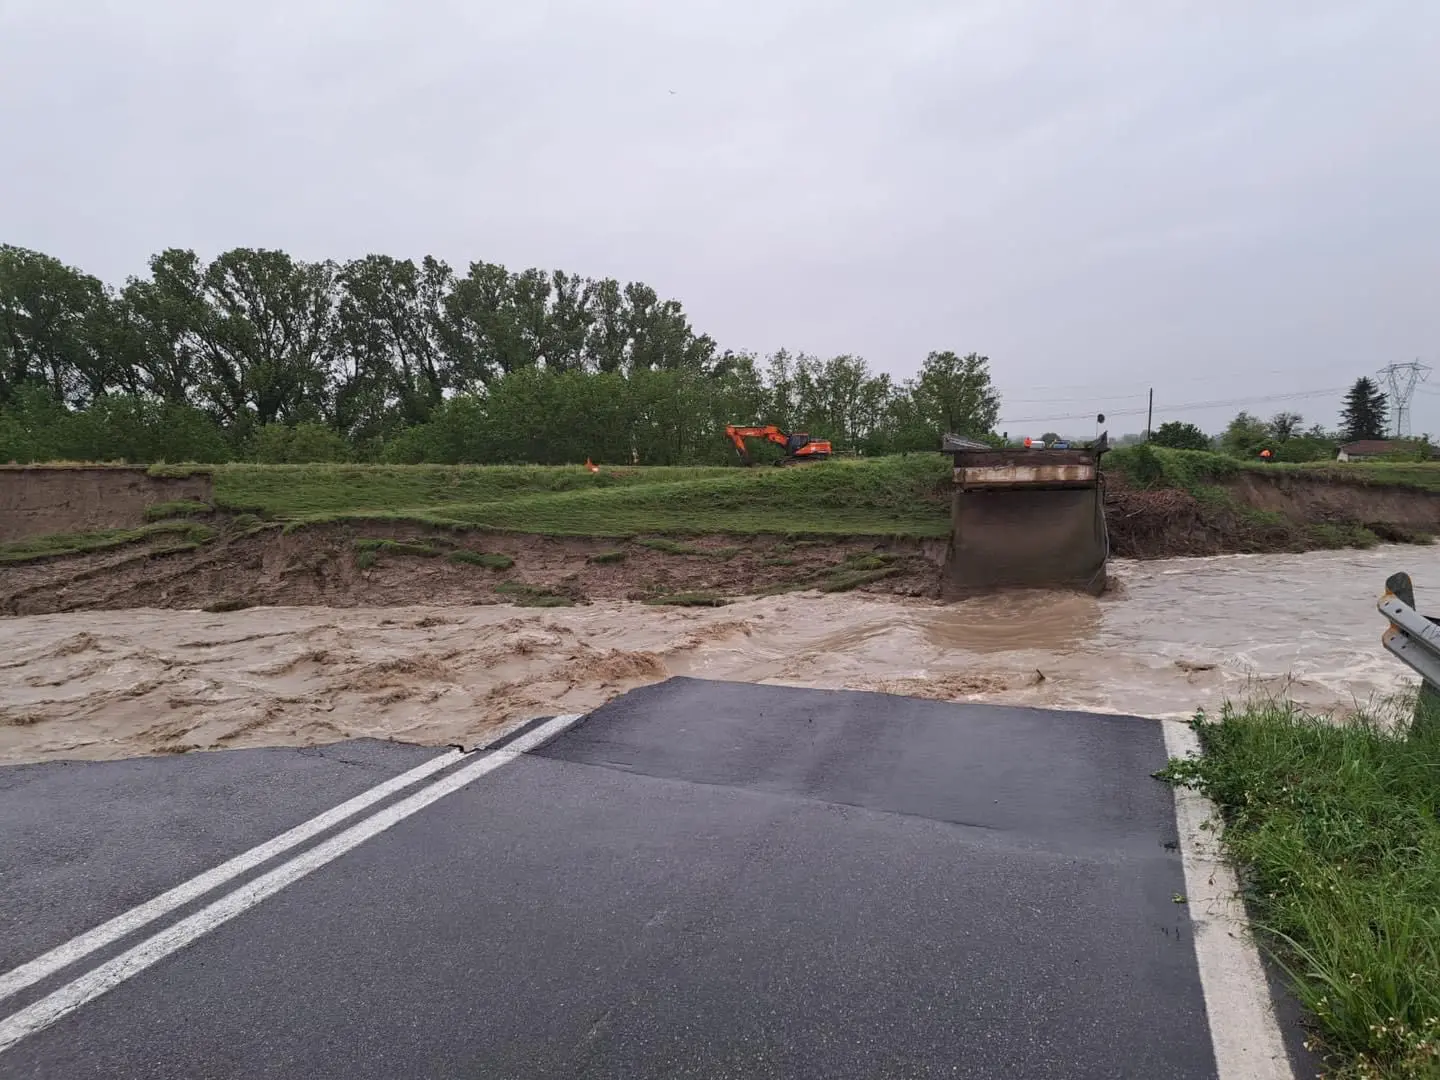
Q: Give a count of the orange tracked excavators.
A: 1